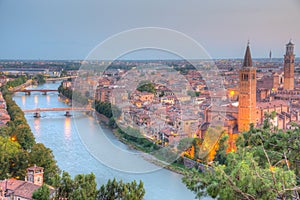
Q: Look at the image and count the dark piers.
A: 4